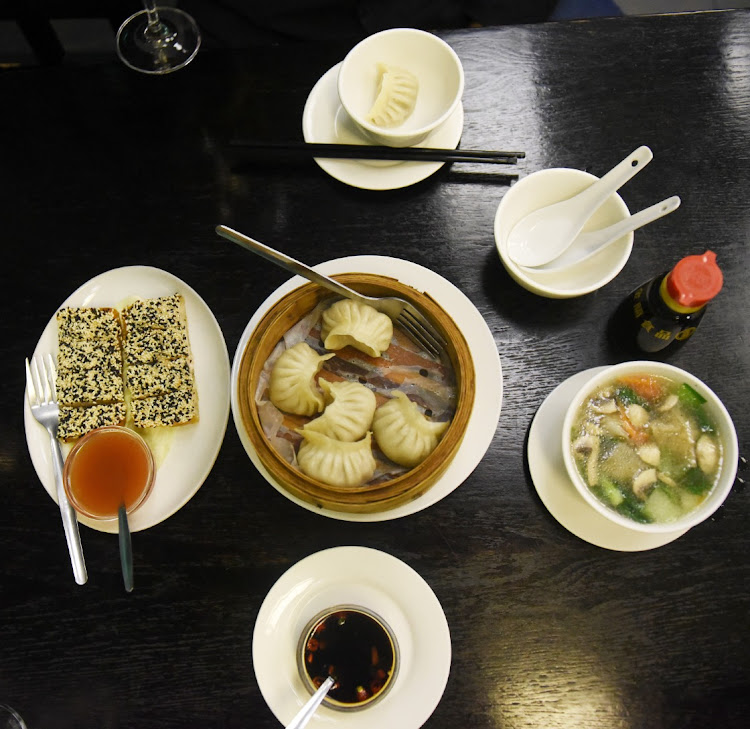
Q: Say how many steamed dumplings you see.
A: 6